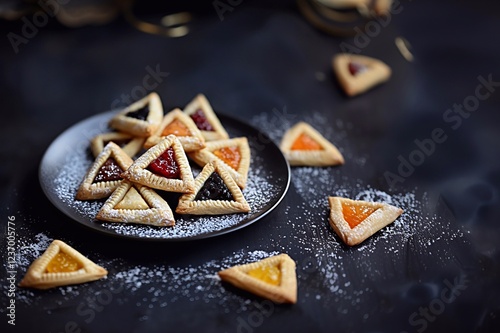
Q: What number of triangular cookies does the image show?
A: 14